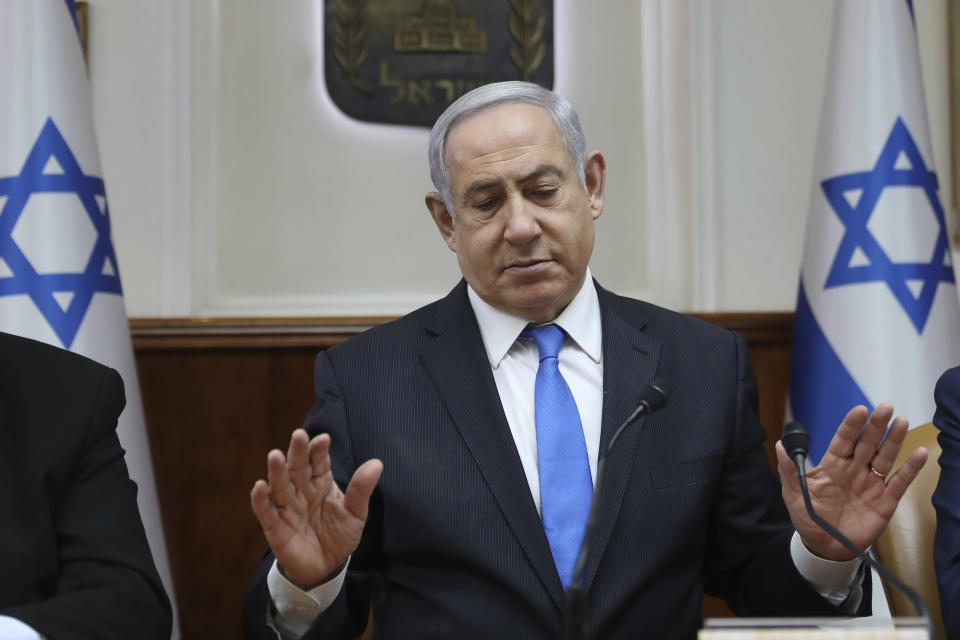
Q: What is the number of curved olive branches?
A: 2